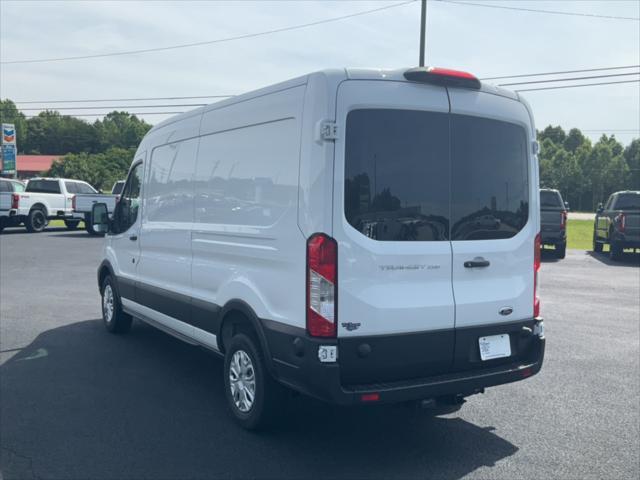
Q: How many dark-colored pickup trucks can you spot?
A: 2